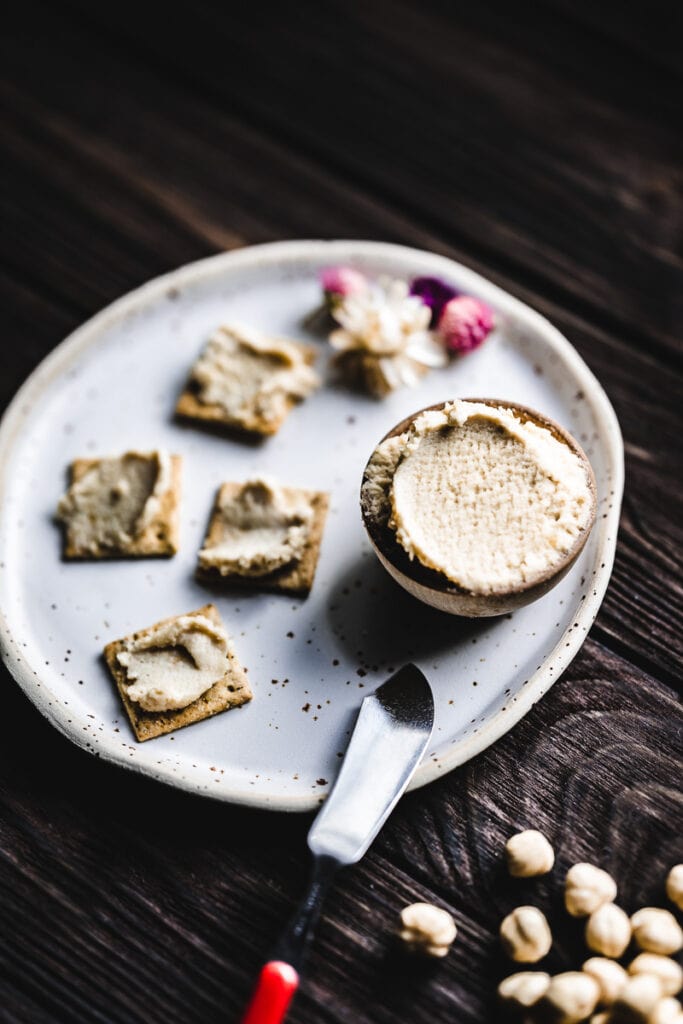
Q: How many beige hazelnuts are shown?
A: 14